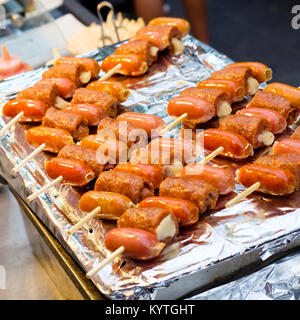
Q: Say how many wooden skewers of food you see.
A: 9